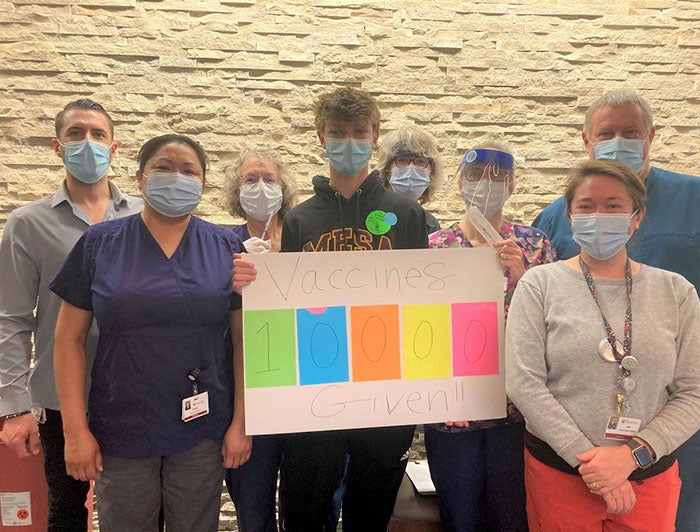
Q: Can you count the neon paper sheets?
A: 5